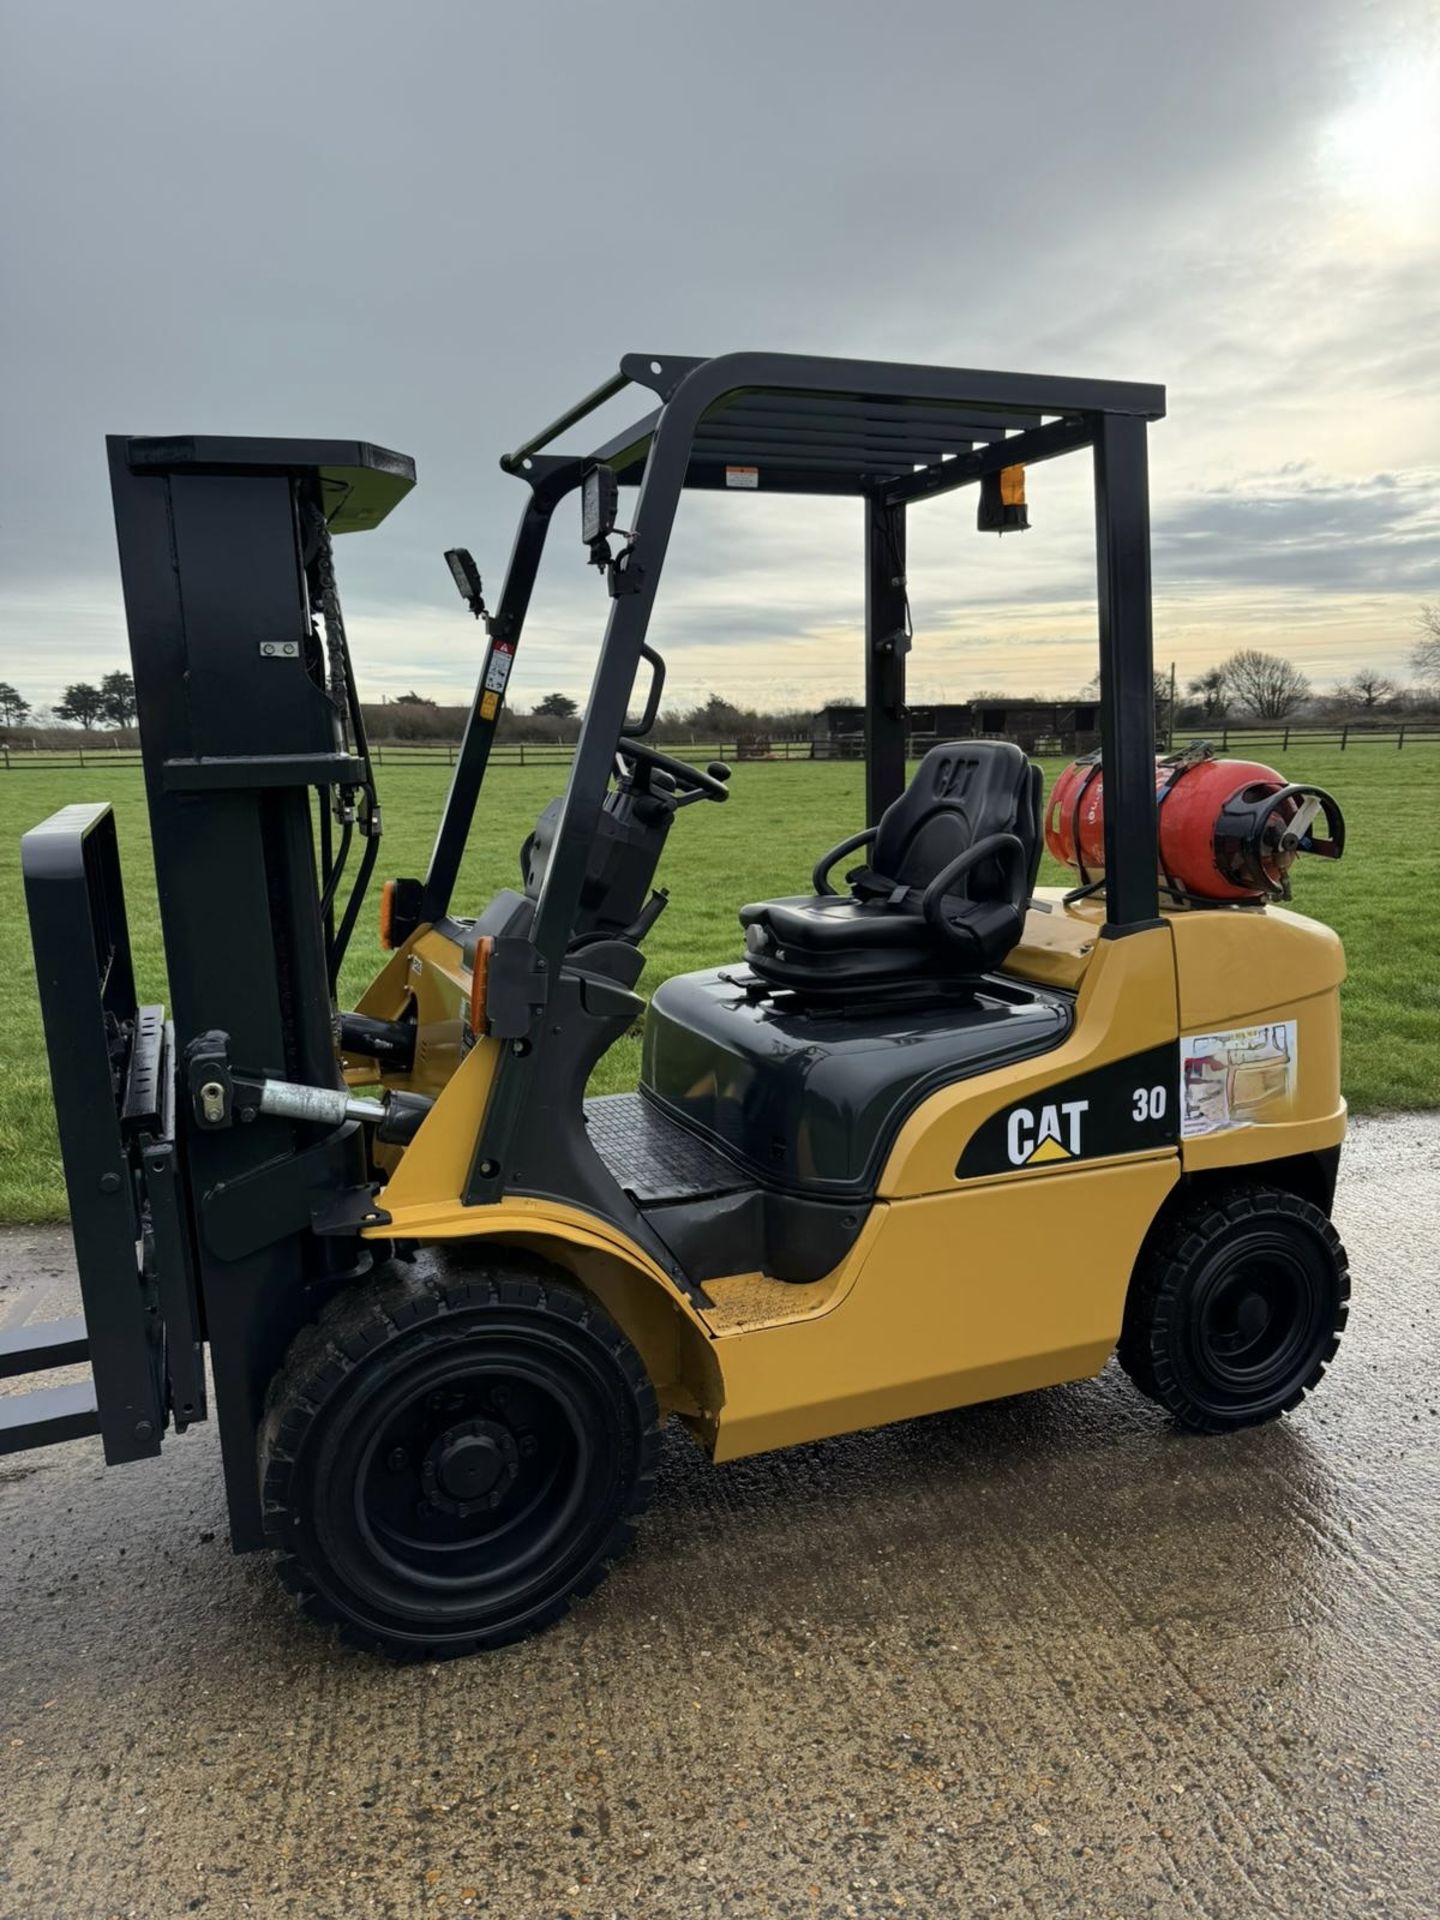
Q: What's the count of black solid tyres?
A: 2